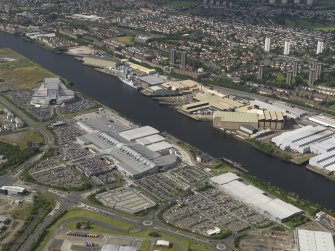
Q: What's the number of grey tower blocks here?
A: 8